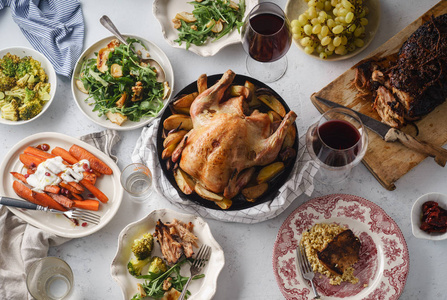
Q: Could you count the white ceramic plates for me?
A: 4